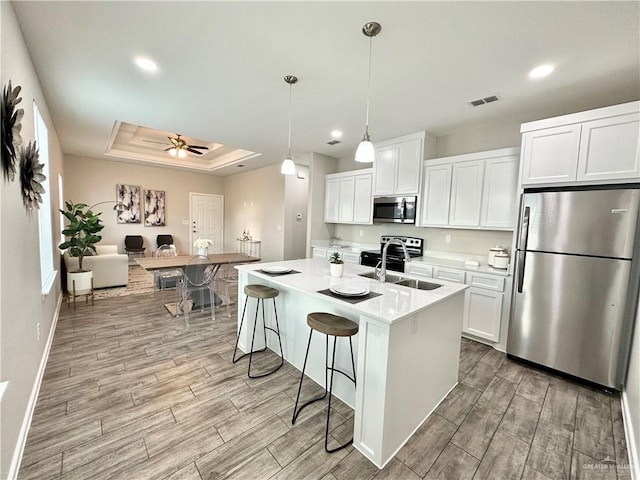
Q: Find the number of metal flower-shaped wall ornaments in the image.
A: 2